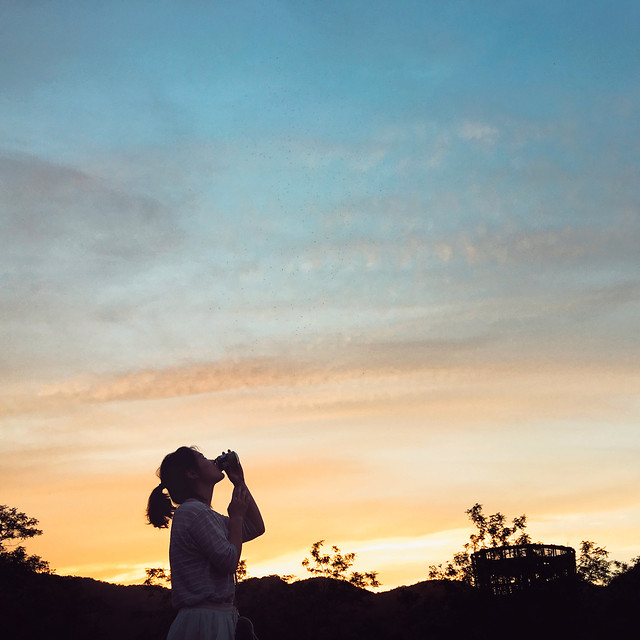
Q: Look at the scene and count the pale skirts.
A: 1